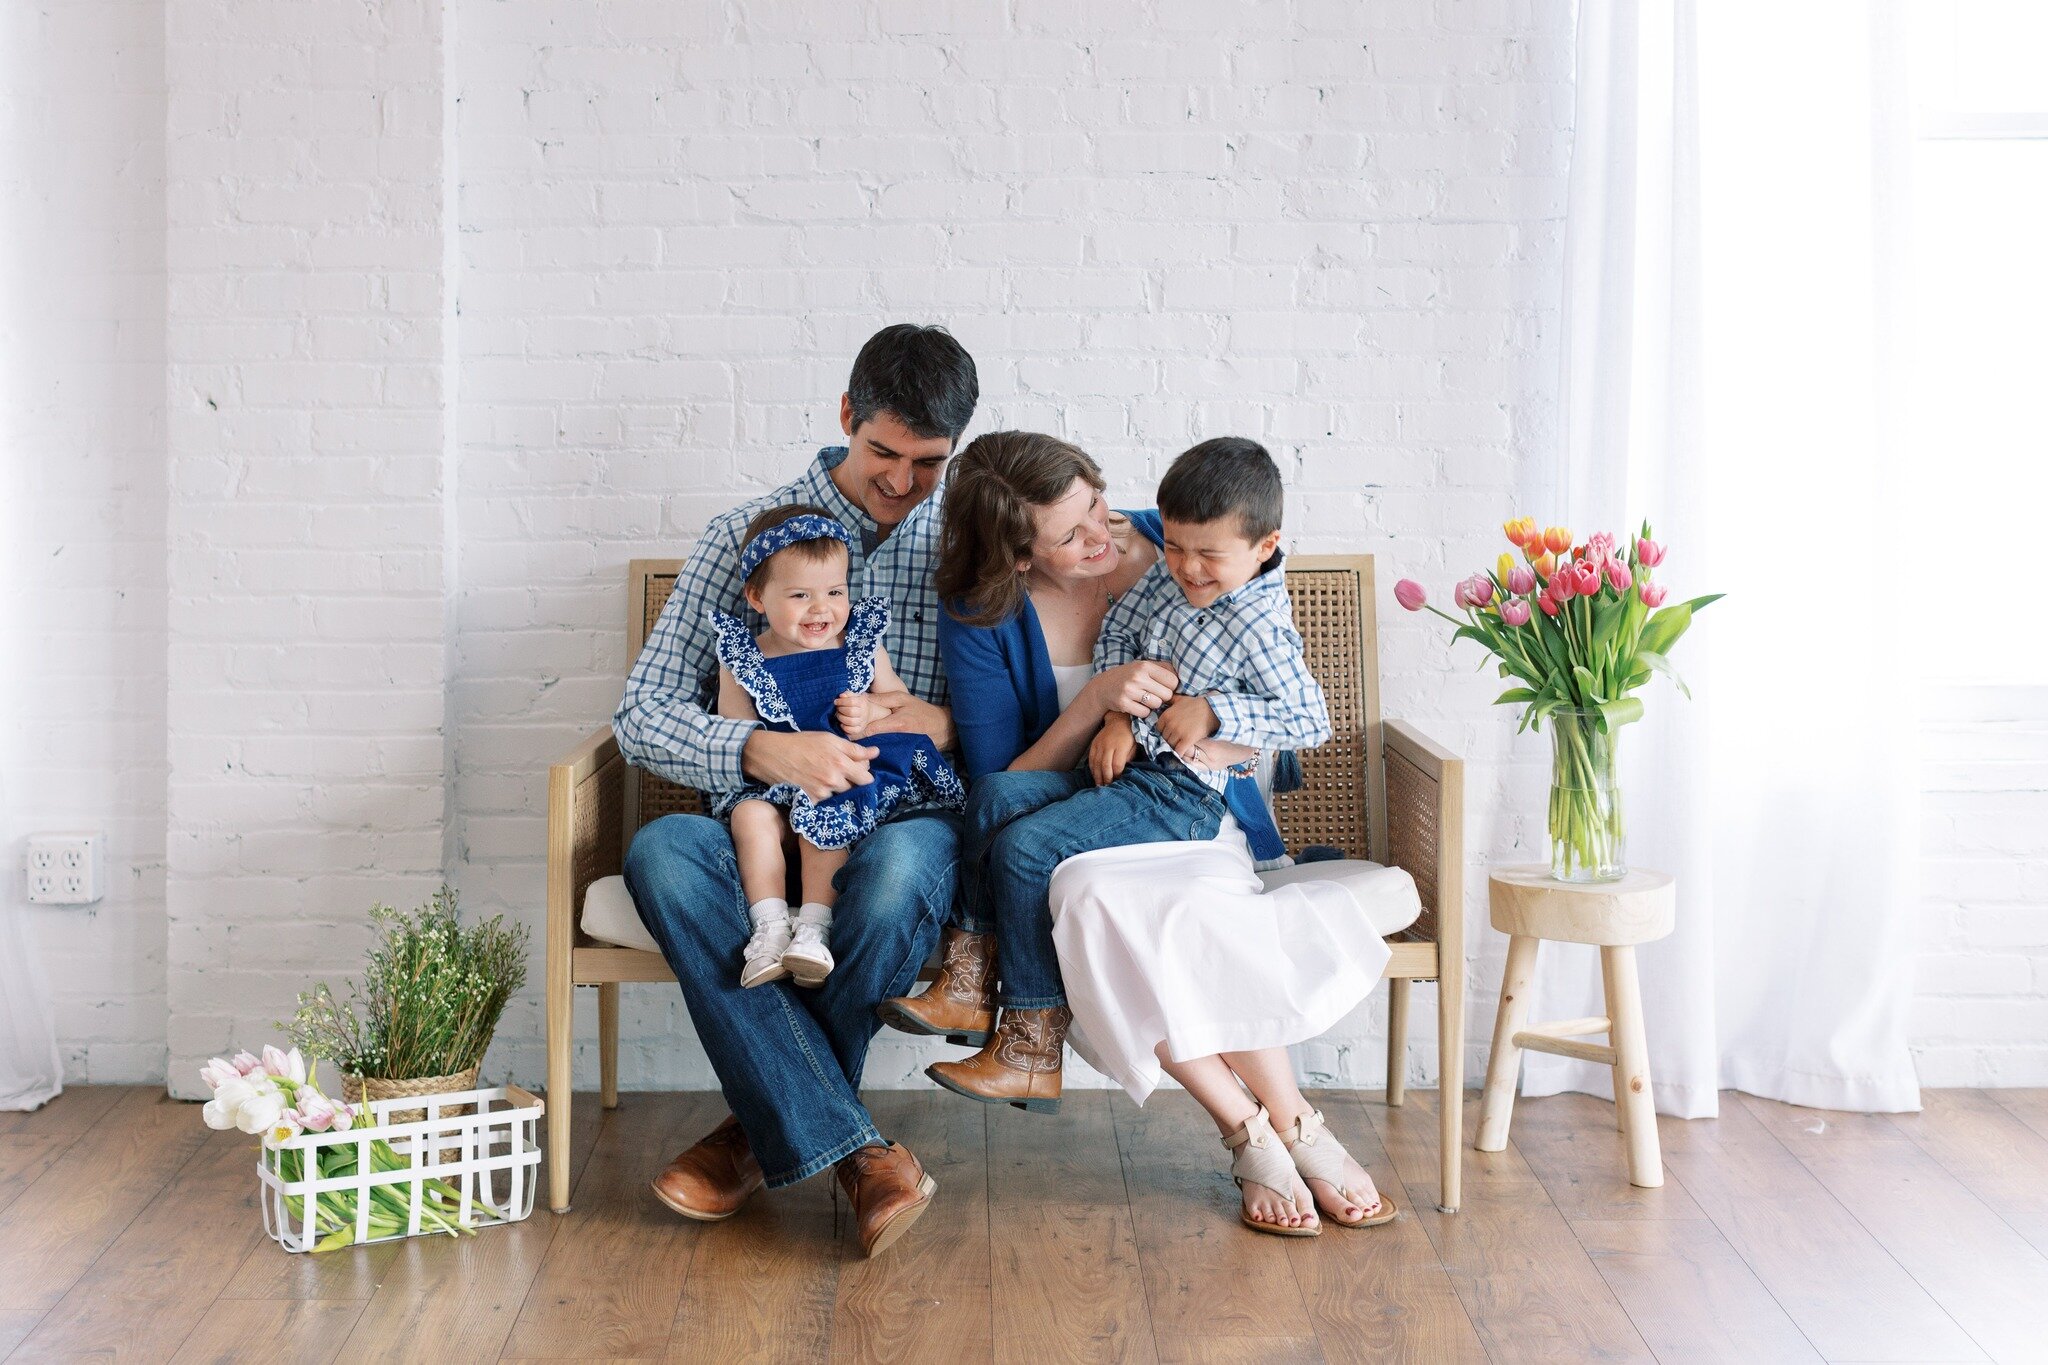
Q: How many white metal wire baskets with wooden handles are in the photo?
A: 1